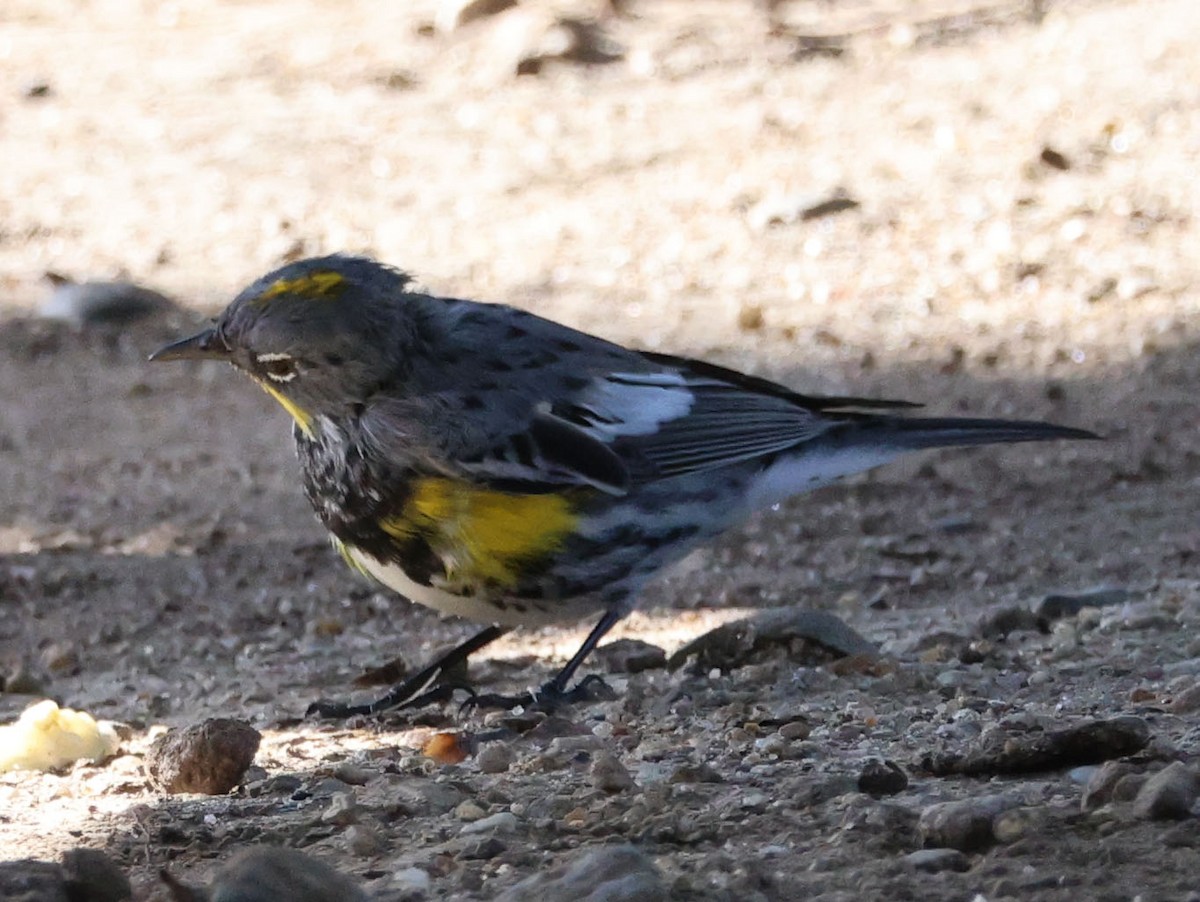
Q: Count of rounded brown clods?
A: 1